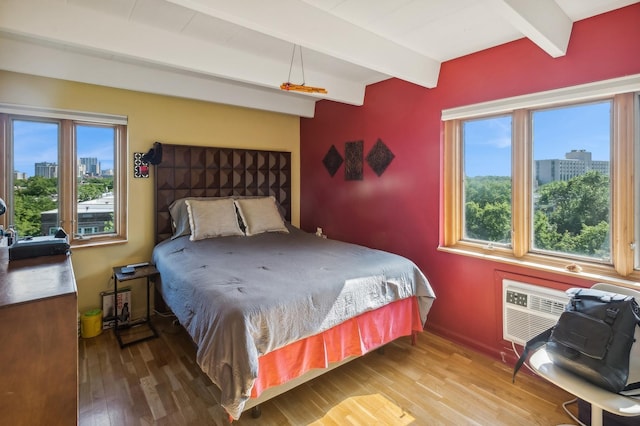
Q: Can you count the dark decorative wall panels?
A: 3